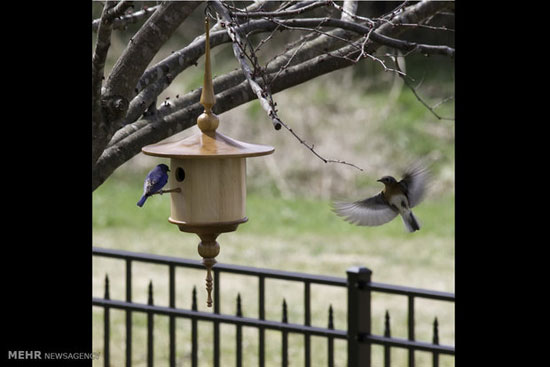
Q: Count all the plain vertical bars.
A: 6